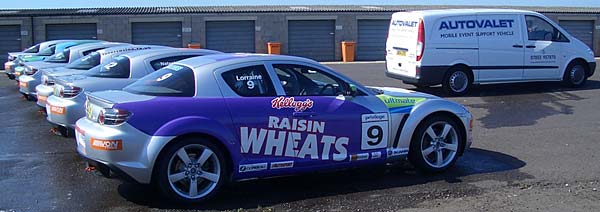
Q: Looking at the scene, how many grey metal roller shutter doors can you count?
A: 7